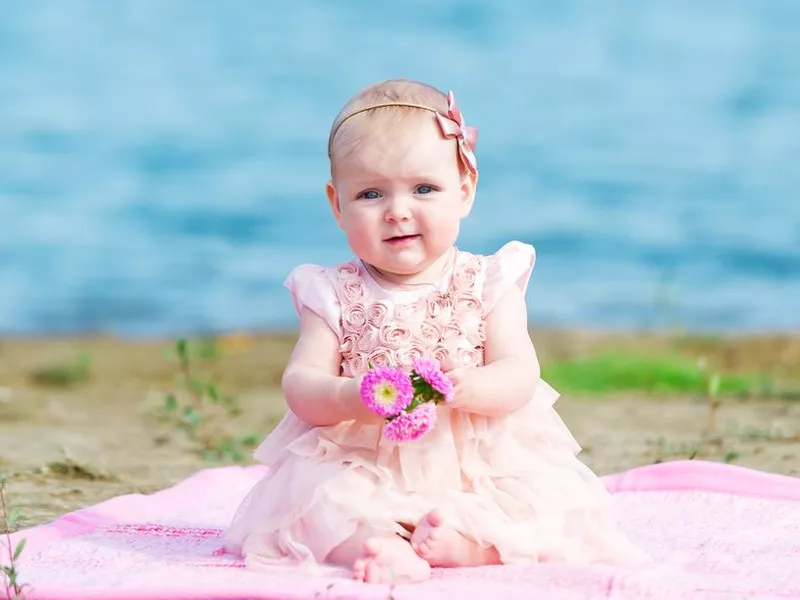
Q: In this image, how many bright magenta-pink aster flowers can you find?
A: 3